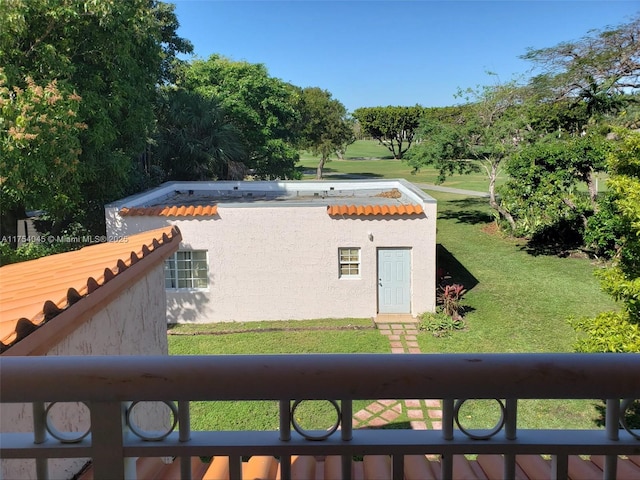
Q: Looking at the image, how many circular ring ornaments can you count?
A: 5